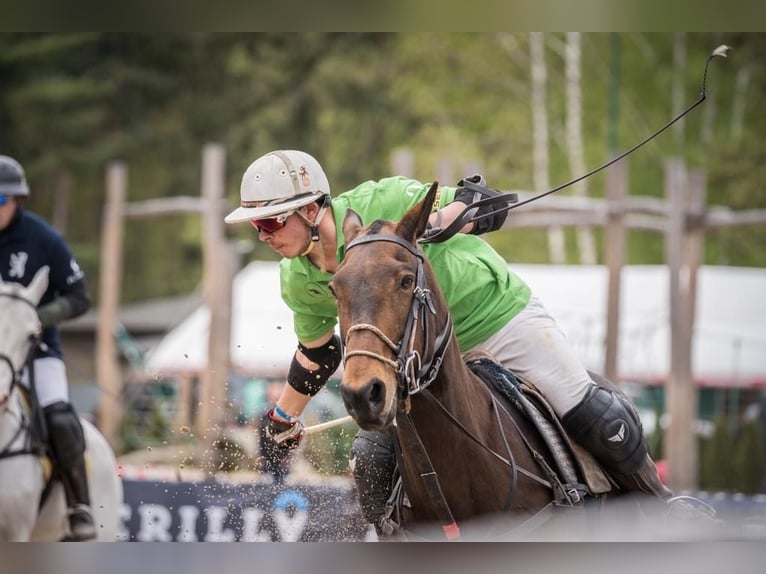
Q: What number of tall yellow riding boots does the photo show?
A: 0